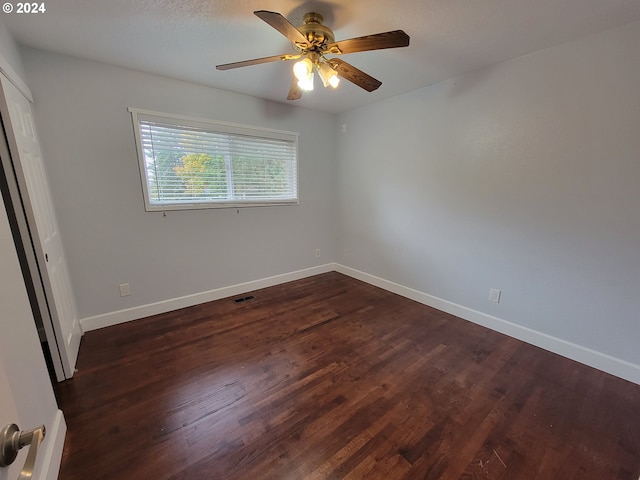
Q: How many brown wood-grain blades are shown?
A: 5